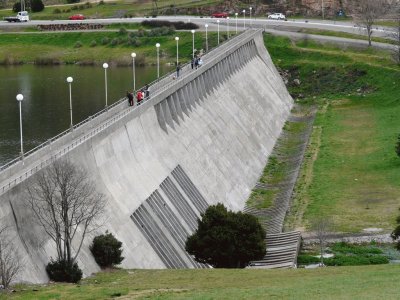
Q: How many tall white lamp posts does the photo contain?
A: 13